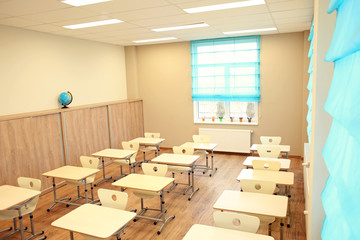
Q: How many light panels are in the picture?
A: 6